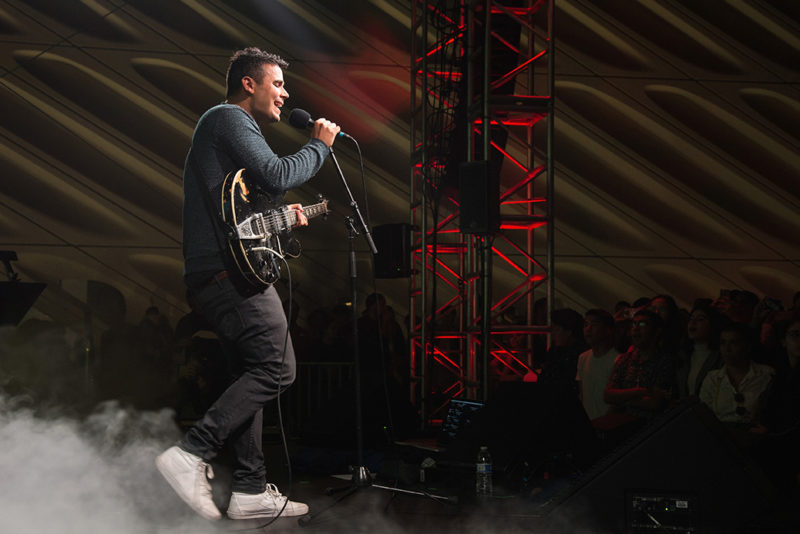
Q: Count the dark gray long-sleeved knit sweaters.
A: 1